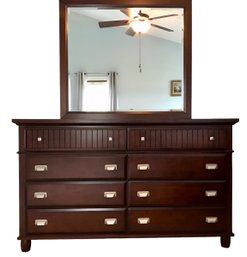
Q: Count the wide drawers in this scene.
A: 8